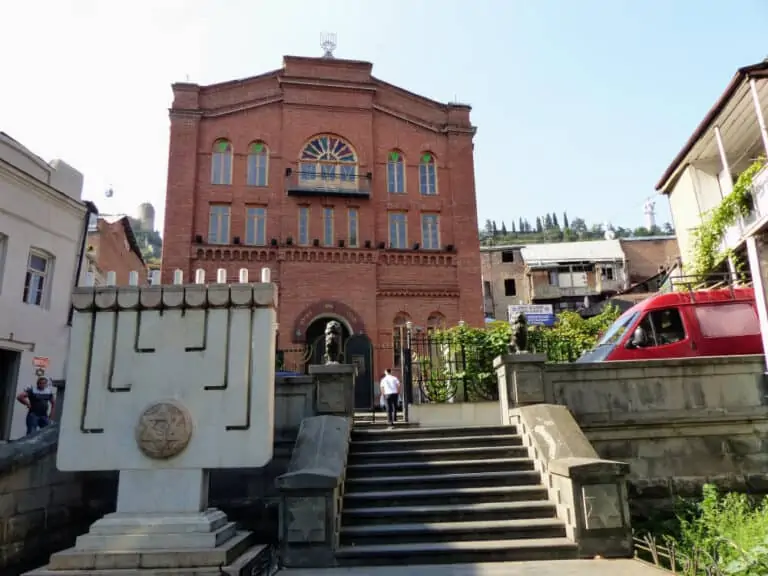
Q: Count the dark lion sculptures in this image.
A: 2